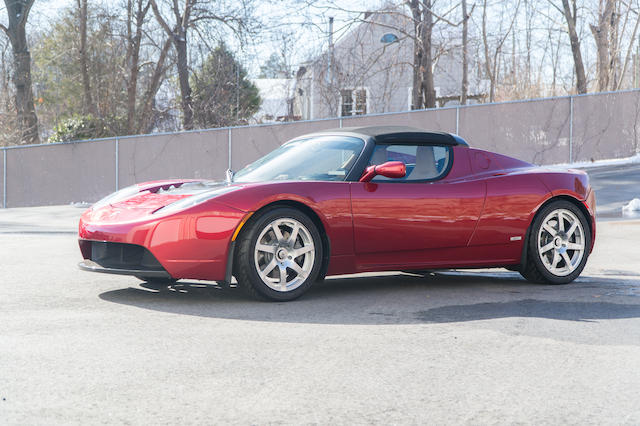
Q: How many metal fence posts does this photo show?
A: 6